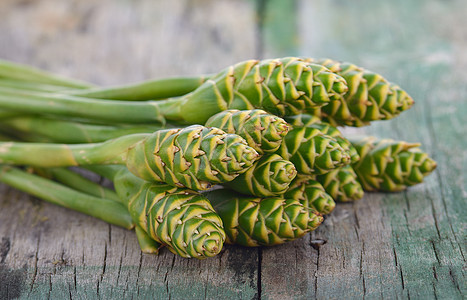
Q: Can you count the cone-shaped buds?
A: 12